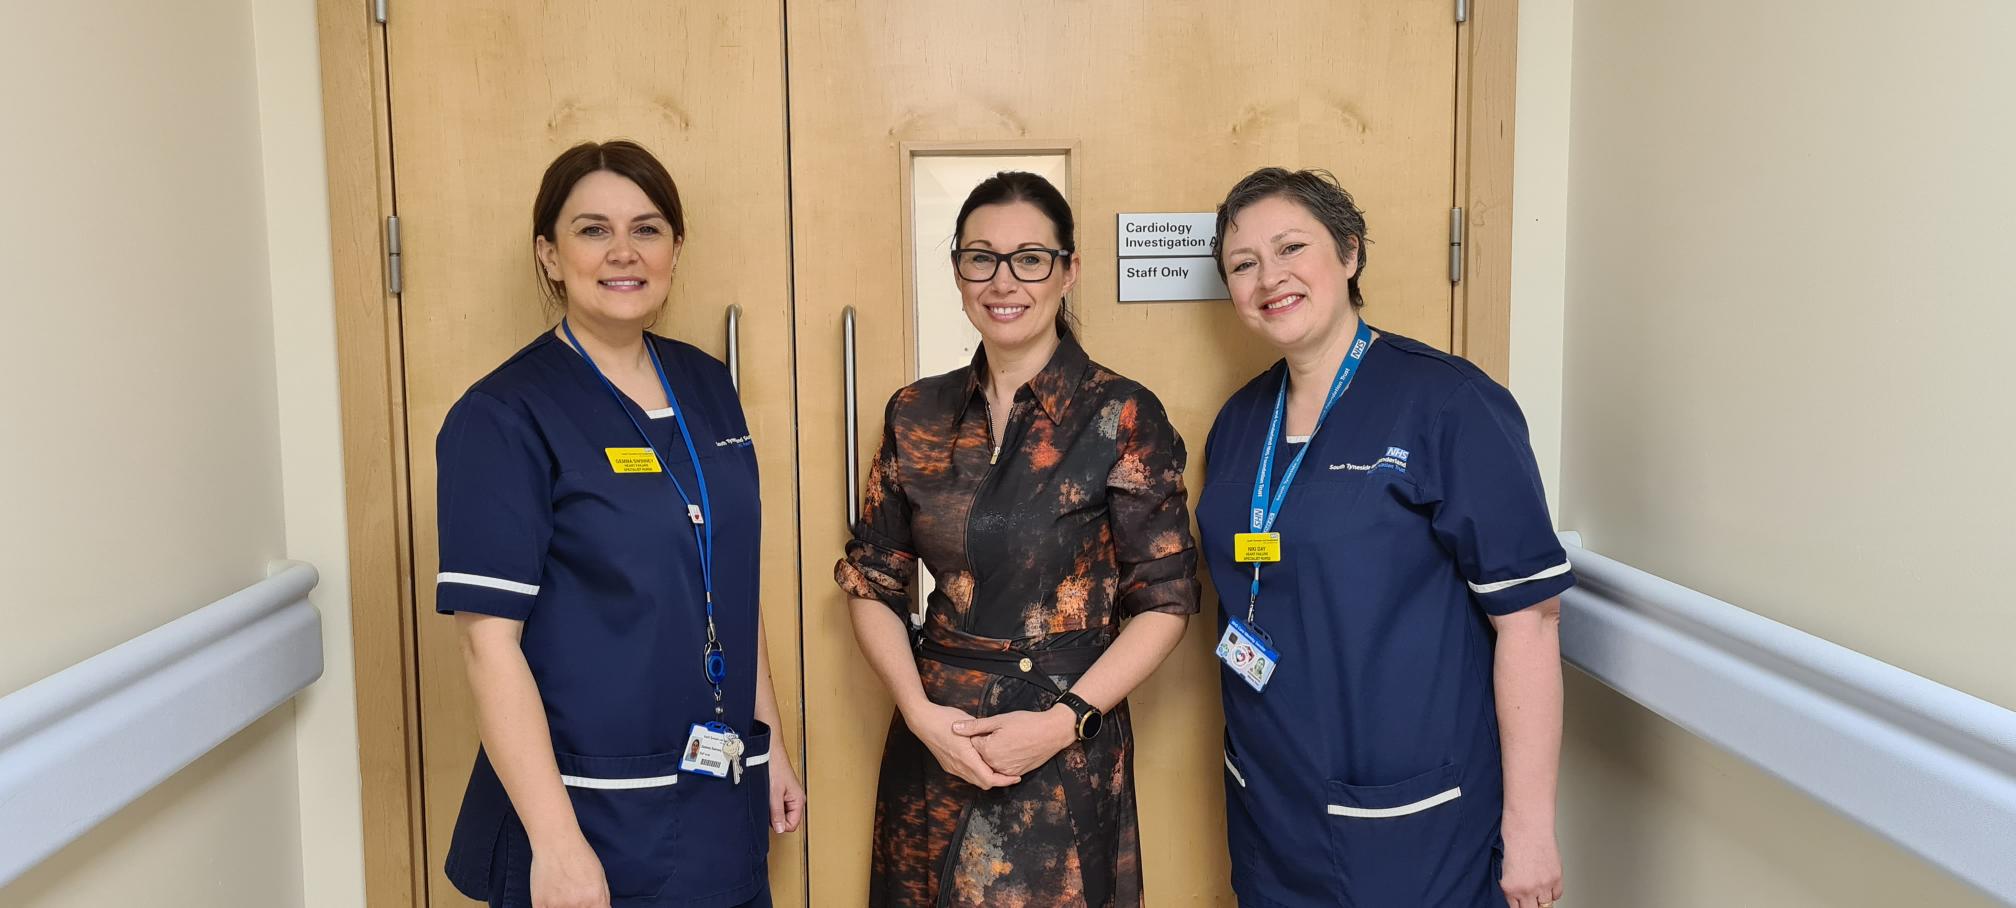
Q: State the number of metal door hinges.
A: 4